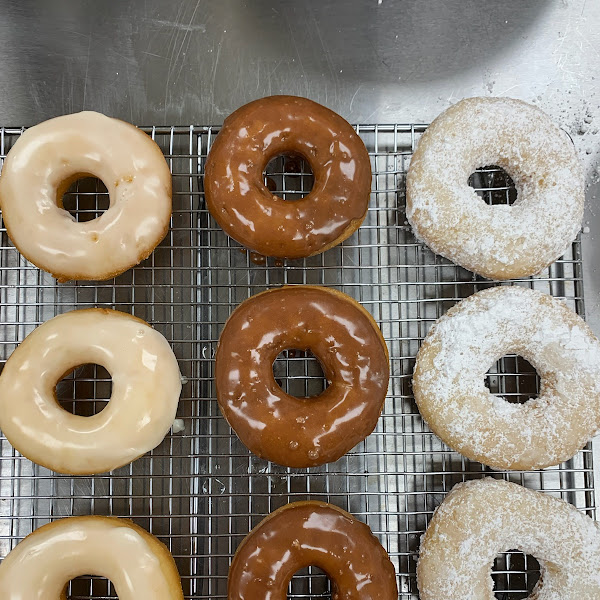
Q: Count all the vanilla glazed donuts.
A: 3